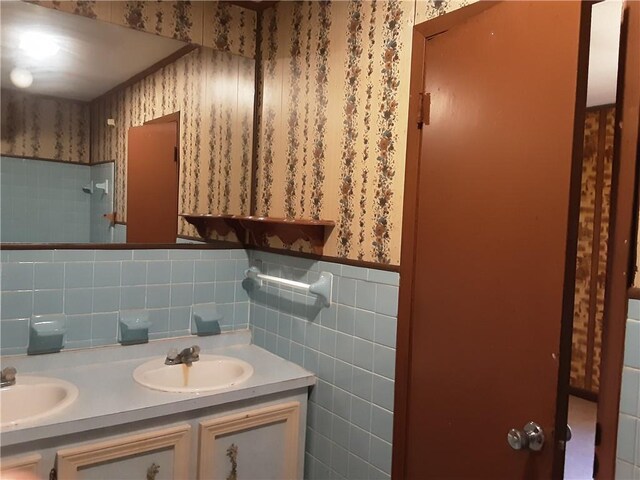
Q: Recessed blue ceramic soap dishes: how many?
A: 3